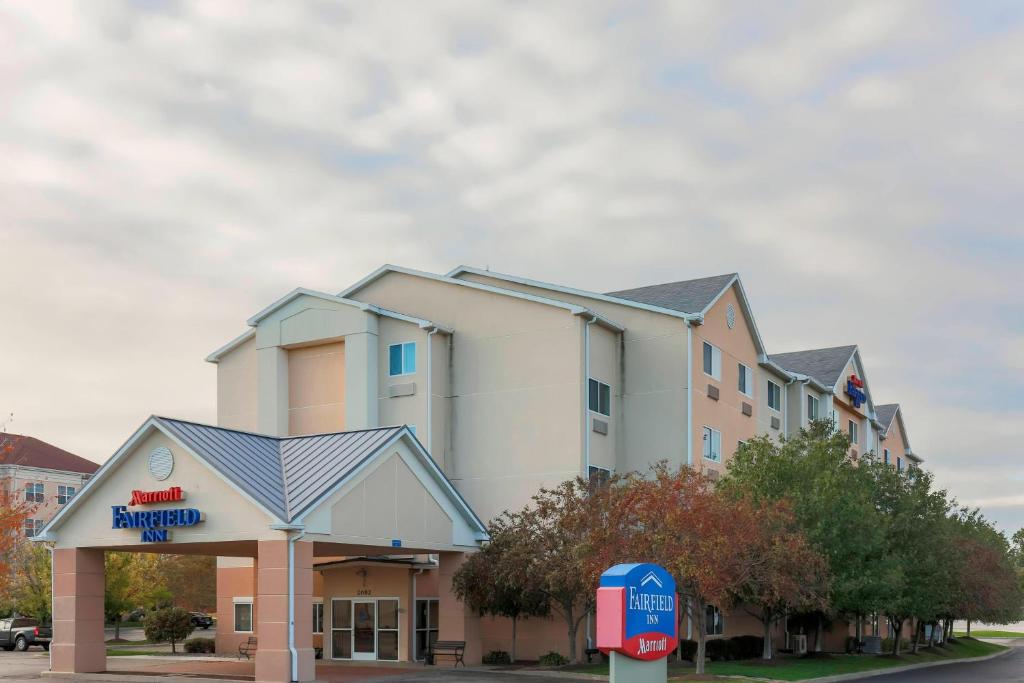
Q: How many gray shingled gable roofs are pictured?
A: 3